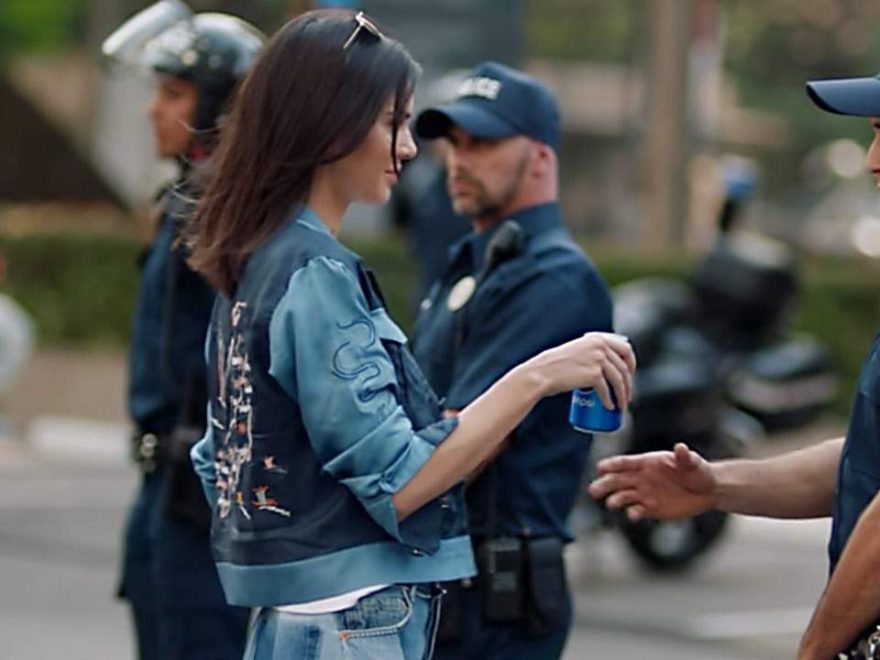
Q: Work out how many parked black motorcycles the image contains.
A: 1